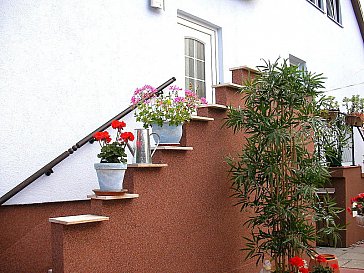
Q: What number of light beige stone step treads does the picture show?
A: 8